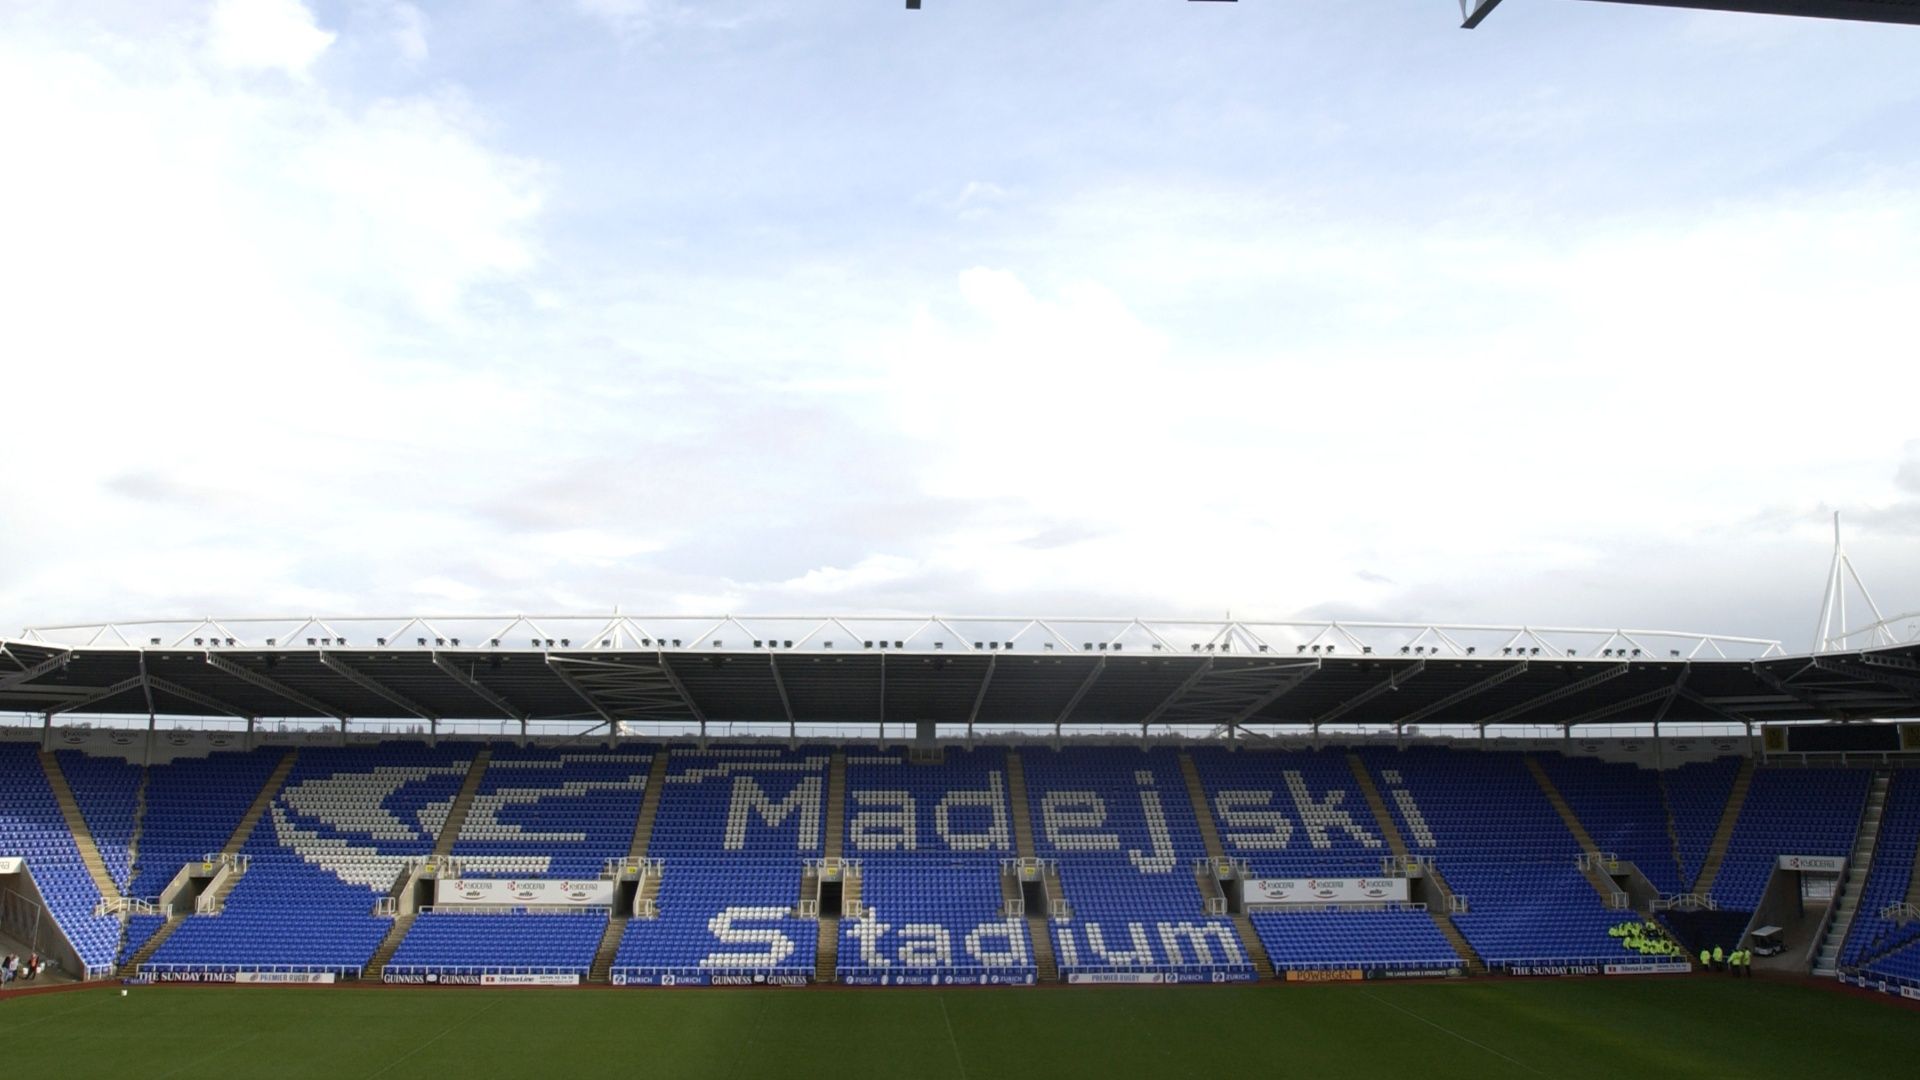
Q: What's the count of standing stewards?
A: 4